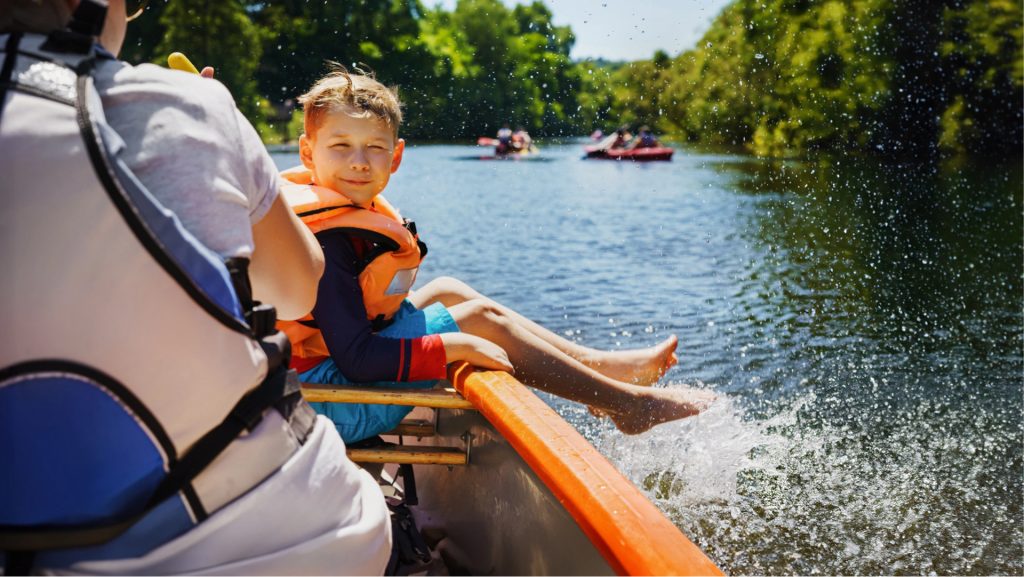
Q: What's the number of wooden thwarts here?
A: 3